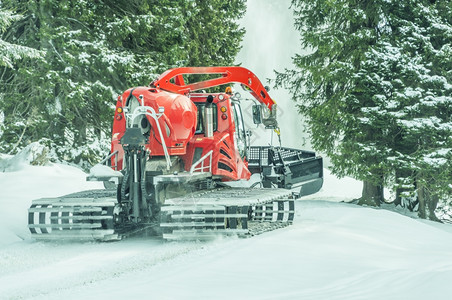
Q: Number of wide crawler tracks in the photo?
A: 2